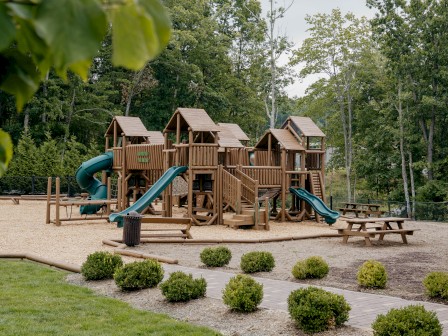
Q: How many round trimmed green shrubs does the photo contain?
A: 11